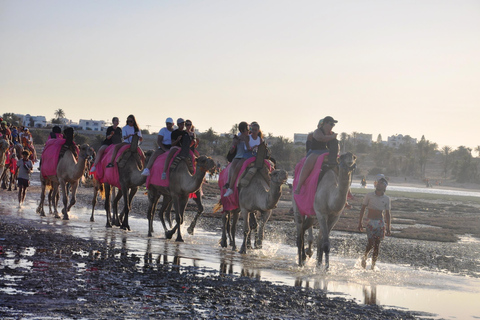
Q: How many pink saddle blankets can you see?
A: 5